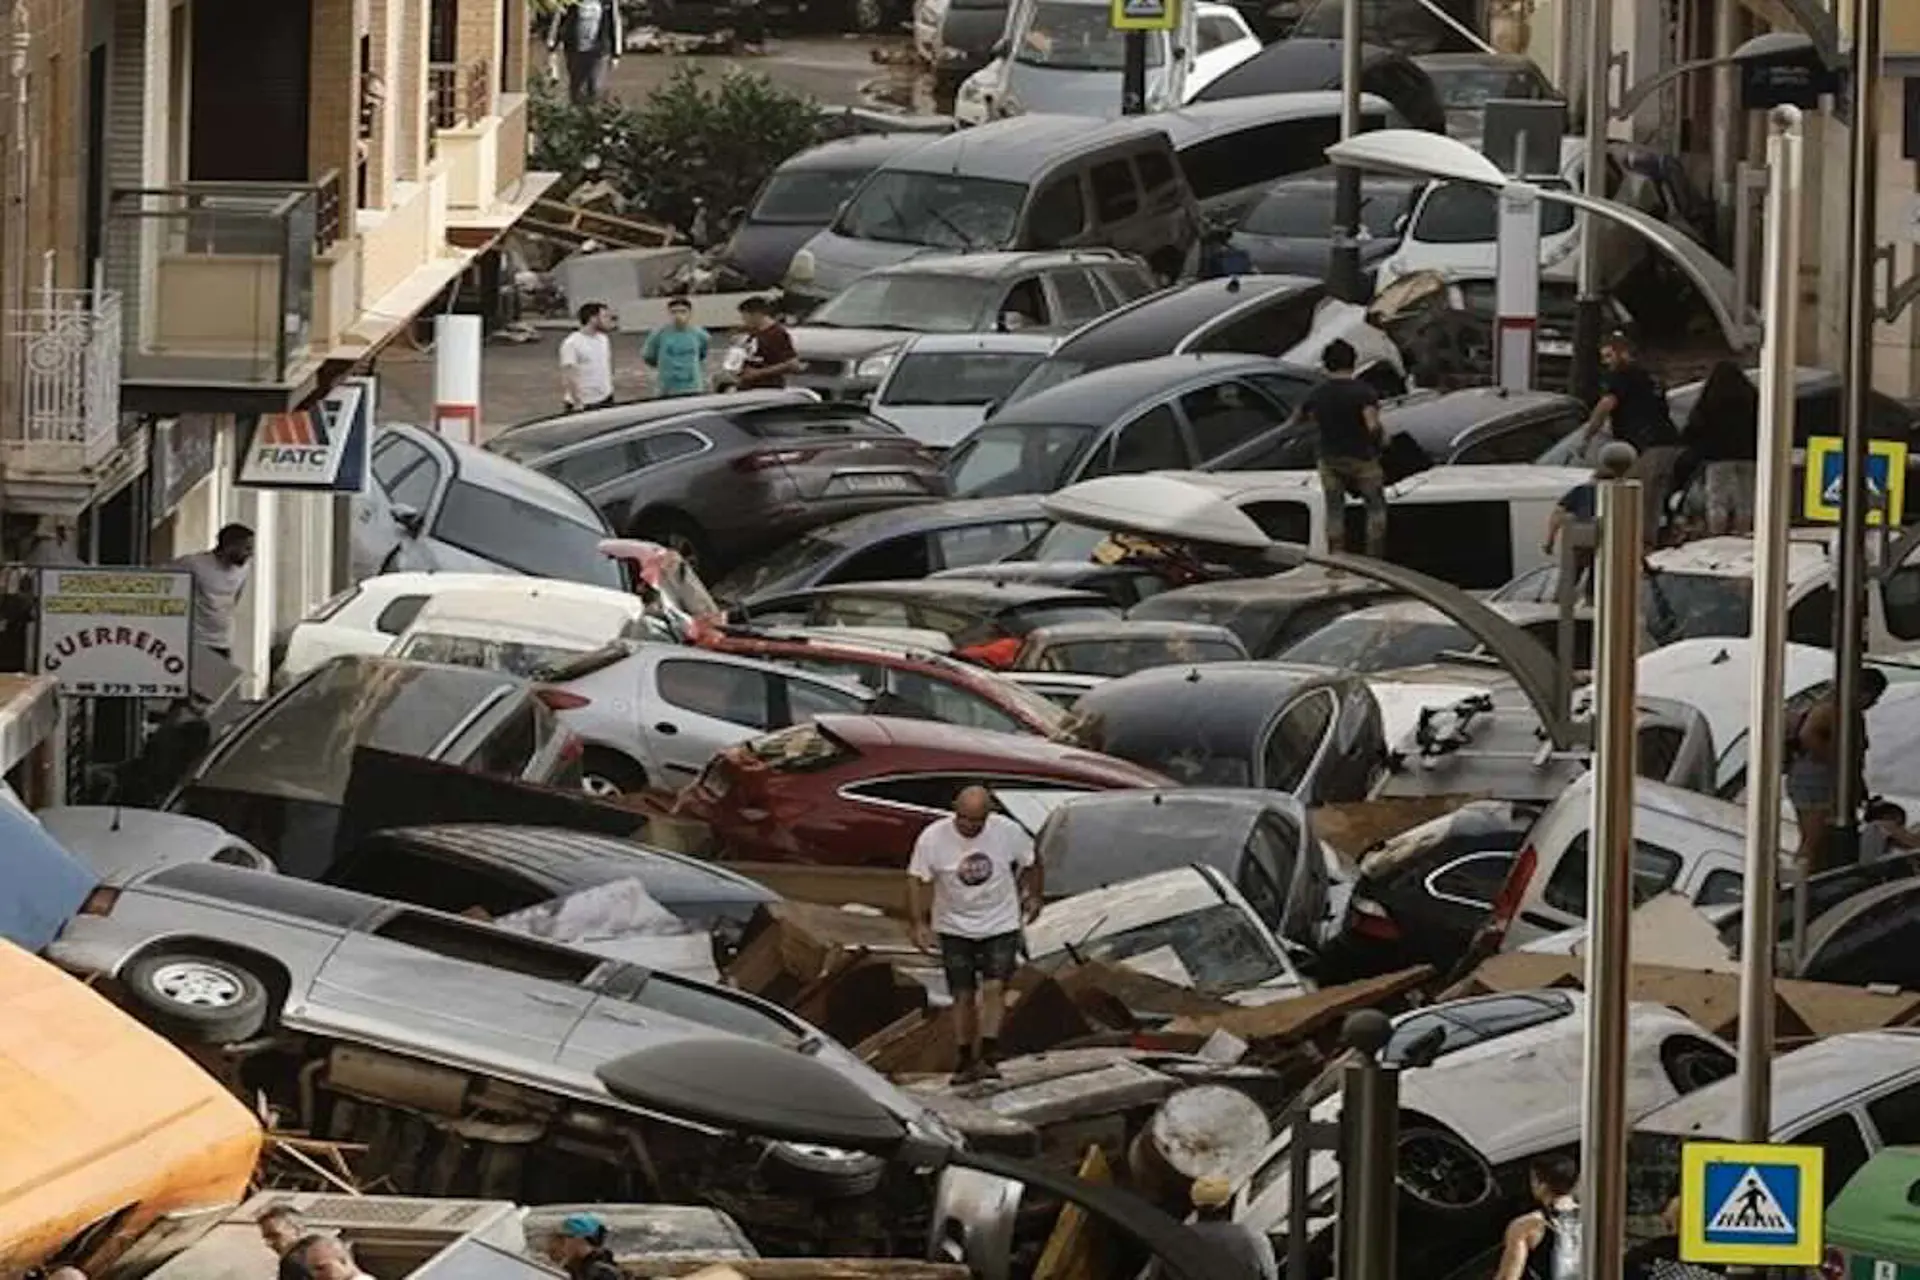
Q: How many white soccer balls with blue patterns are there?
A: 0